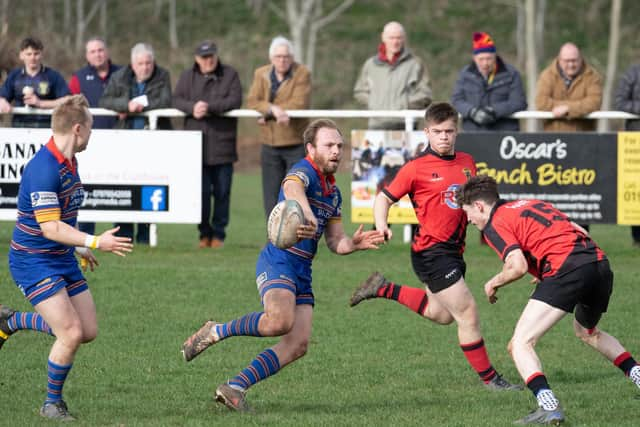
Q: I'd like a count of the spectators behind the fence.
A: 9